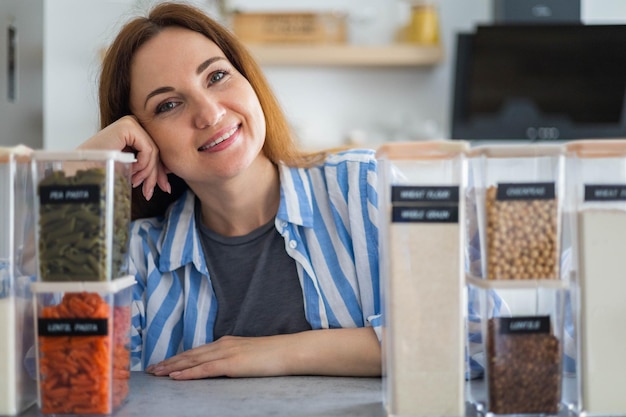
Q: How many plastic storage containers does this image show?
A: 7